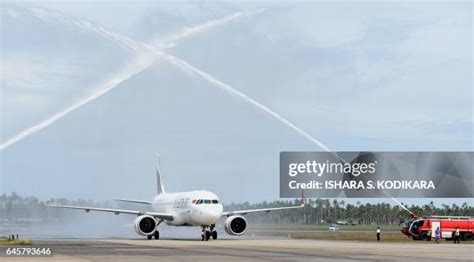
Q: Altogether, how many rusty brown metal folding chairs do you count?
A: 0